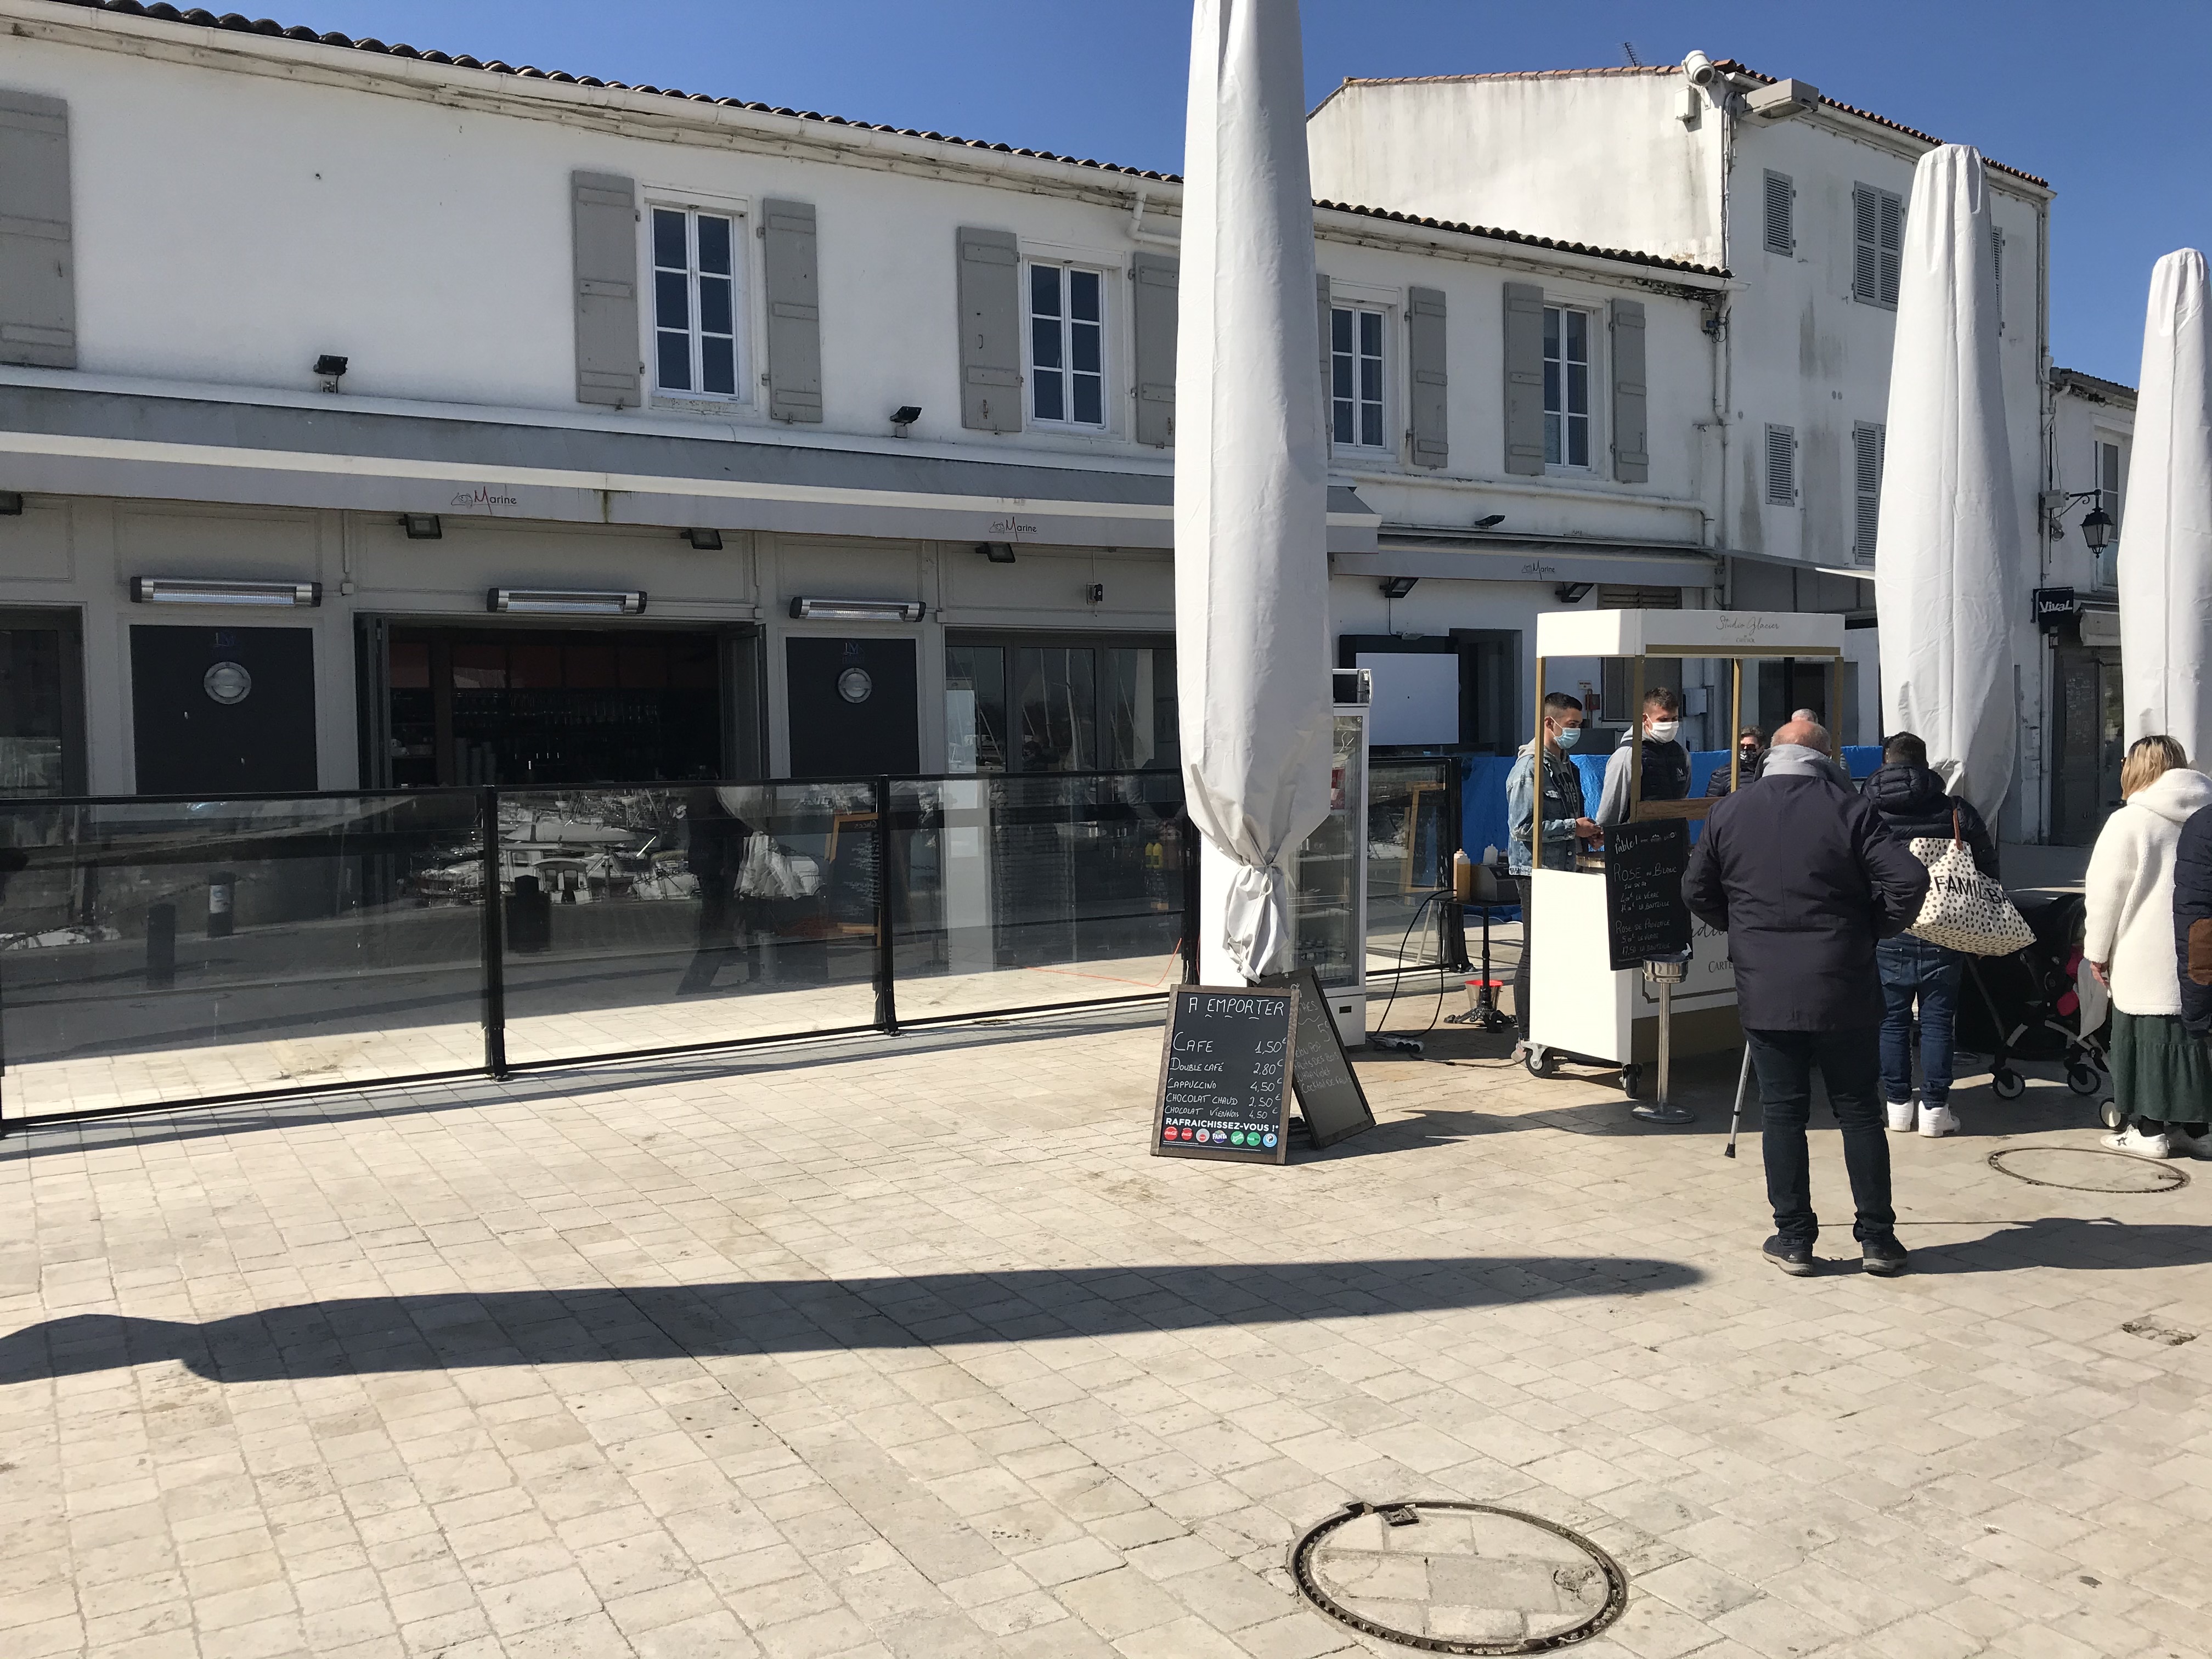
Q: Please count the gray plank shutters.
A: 9